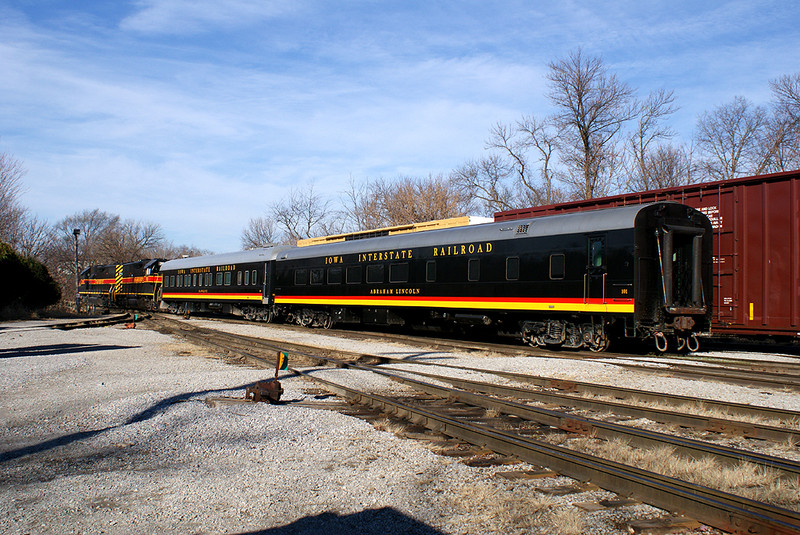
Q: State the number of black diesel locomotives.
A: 2